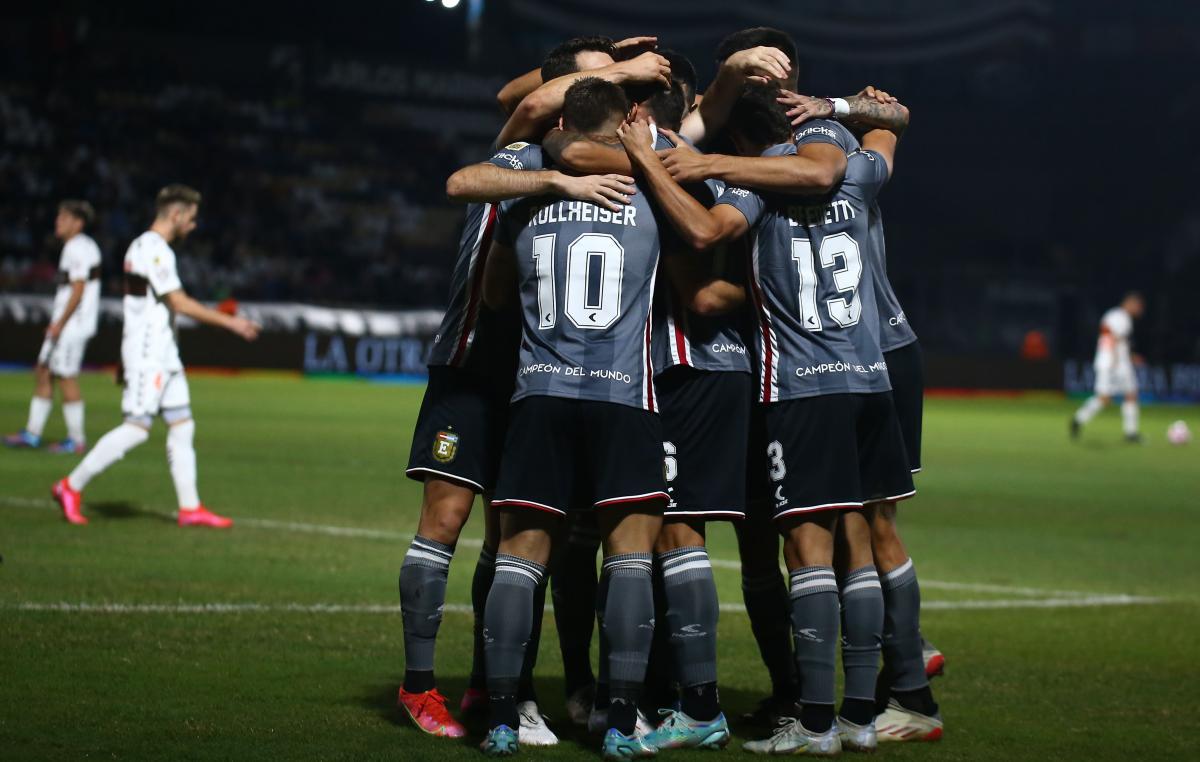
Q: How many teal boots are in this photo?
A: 3